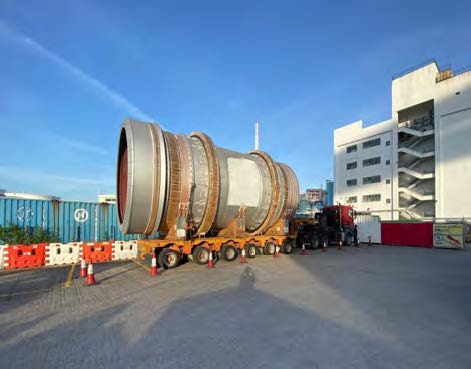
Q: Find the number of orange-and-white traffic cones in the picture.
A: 11